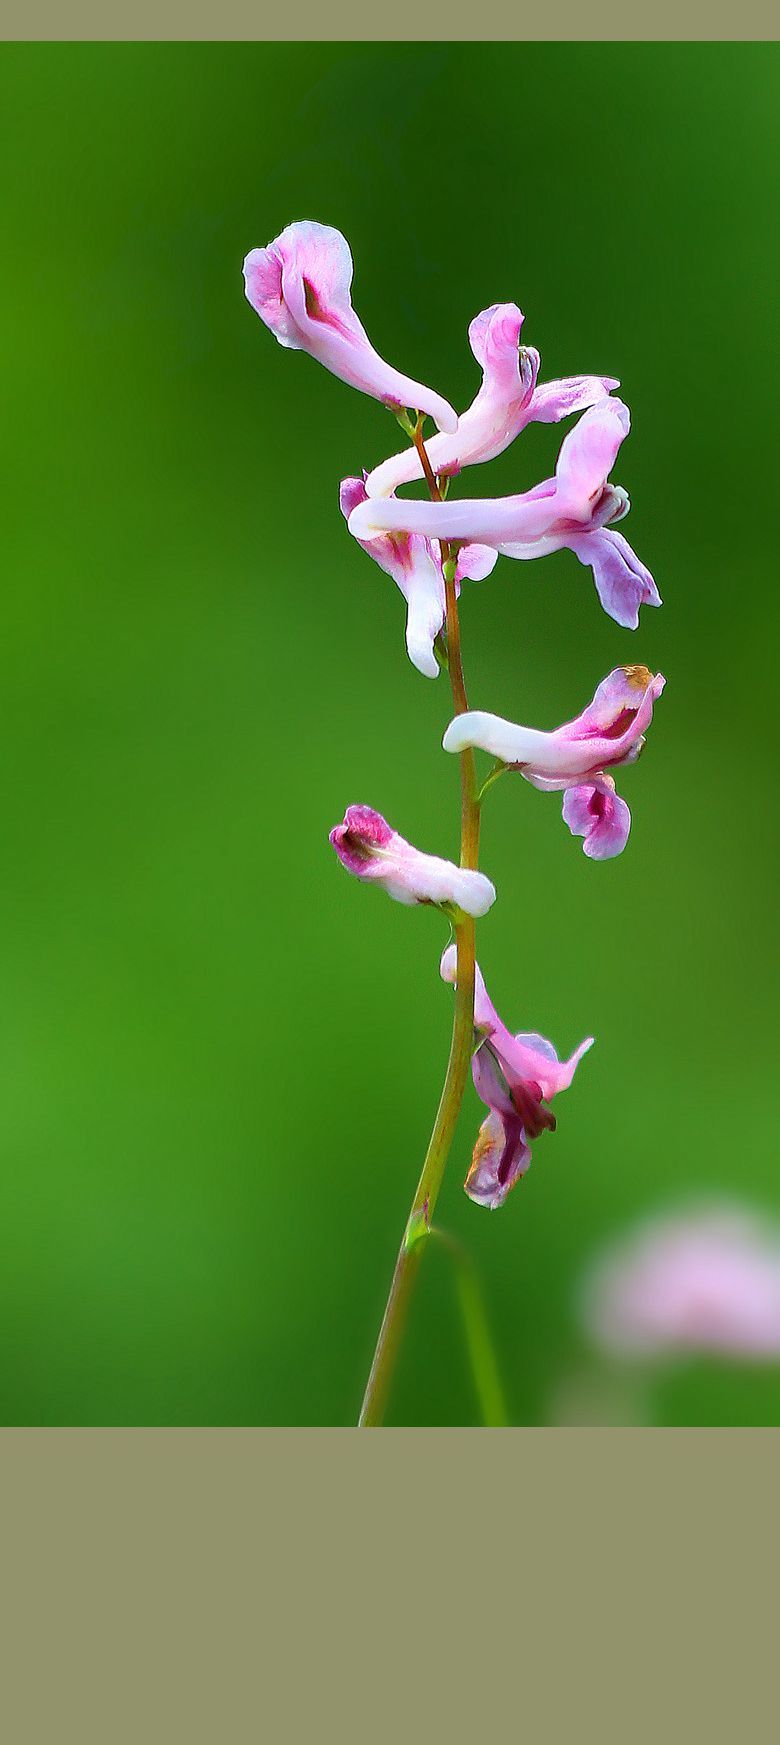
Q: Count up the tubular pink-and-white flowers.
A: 7